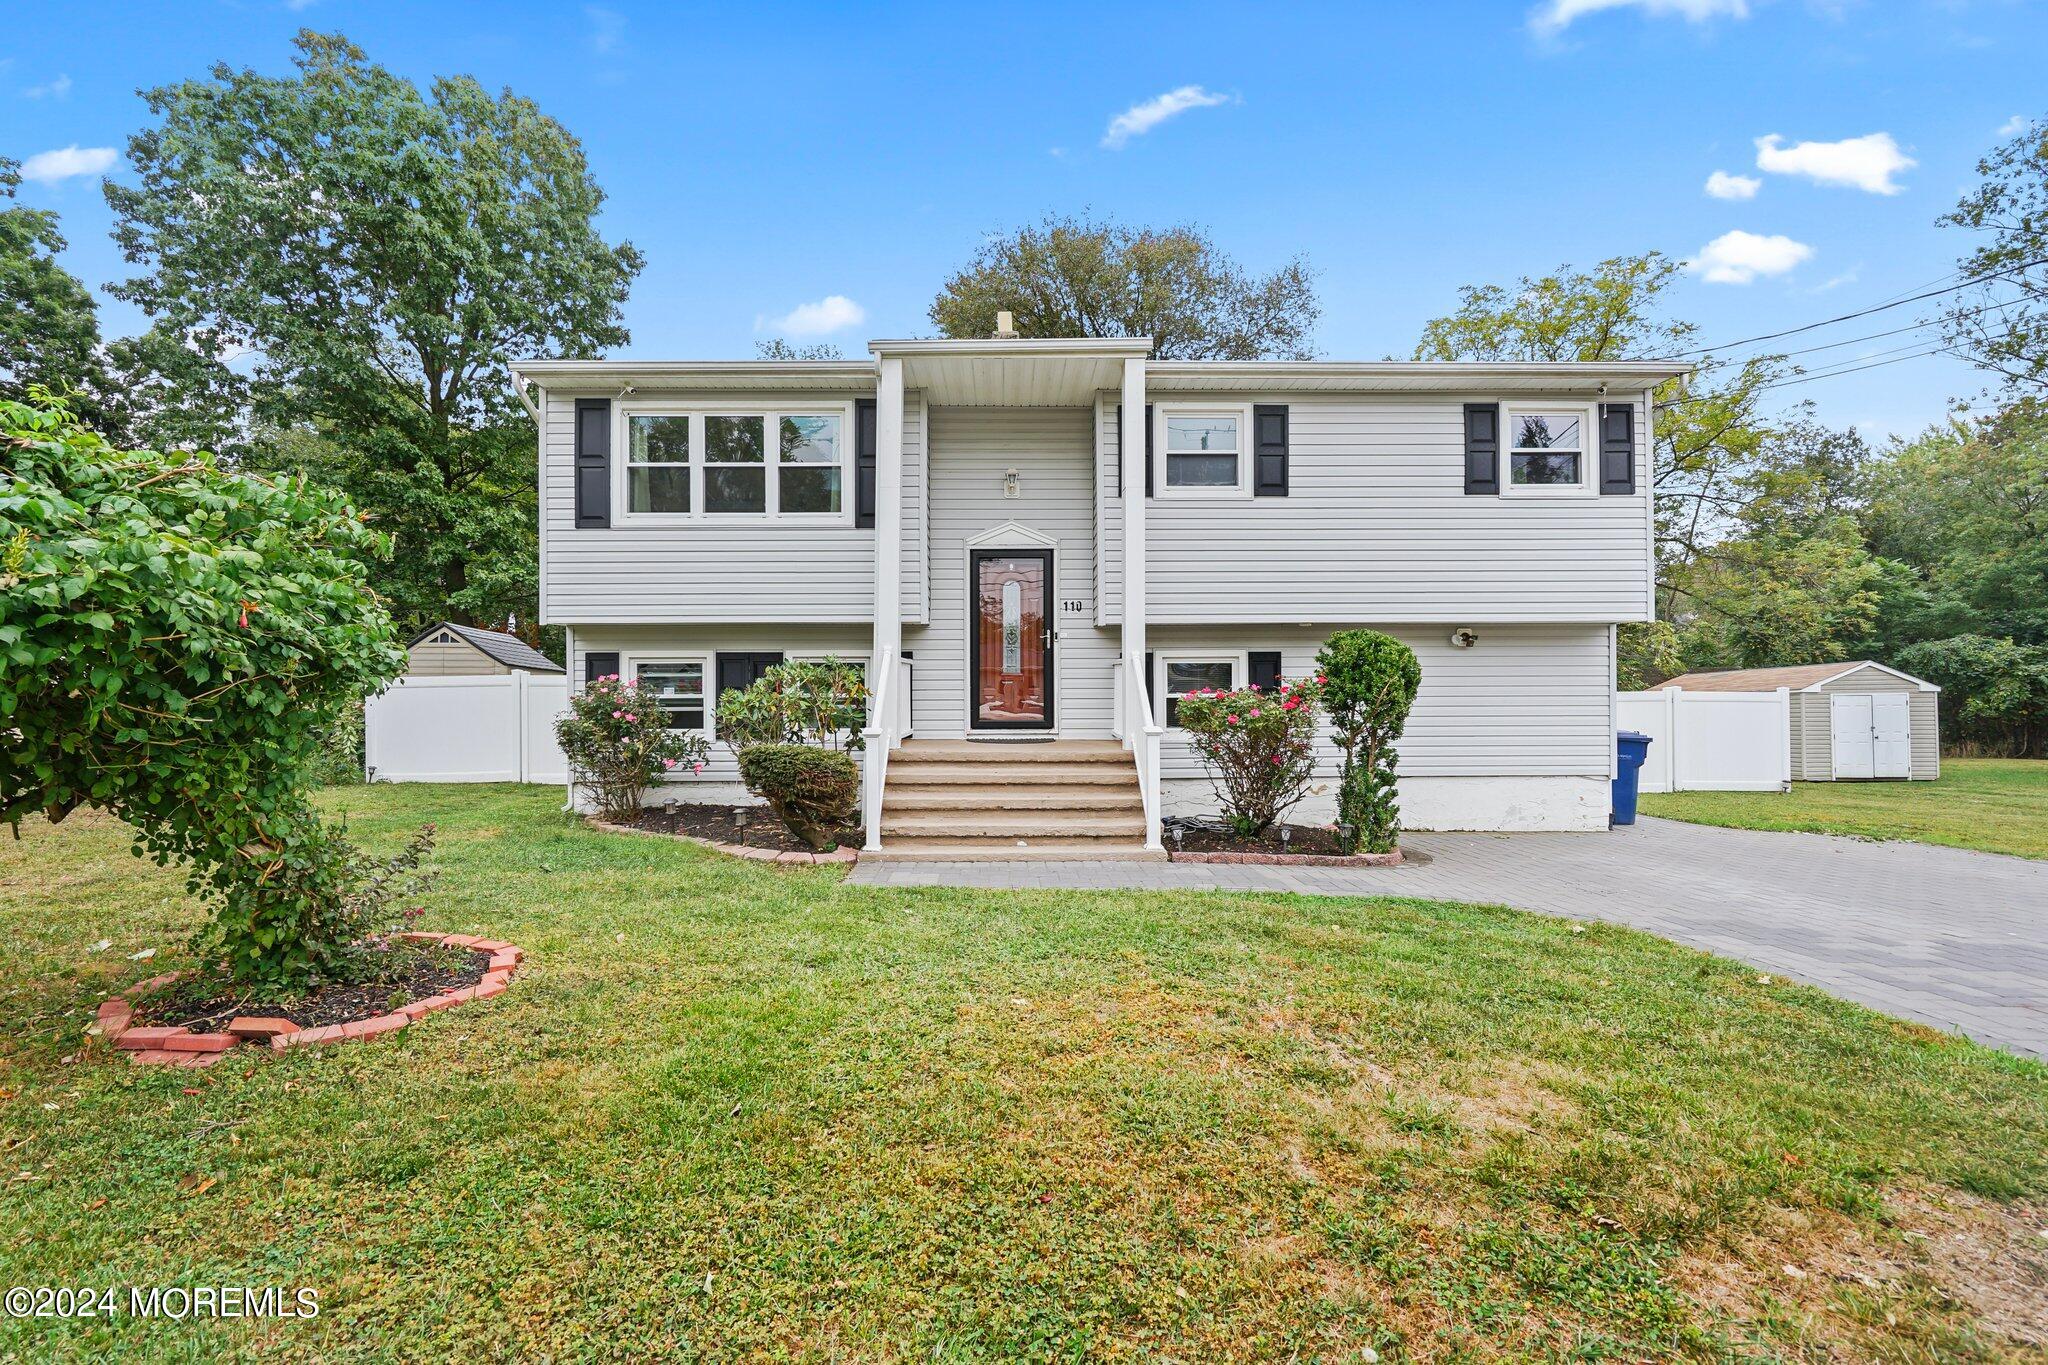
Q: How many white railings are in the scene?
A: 2